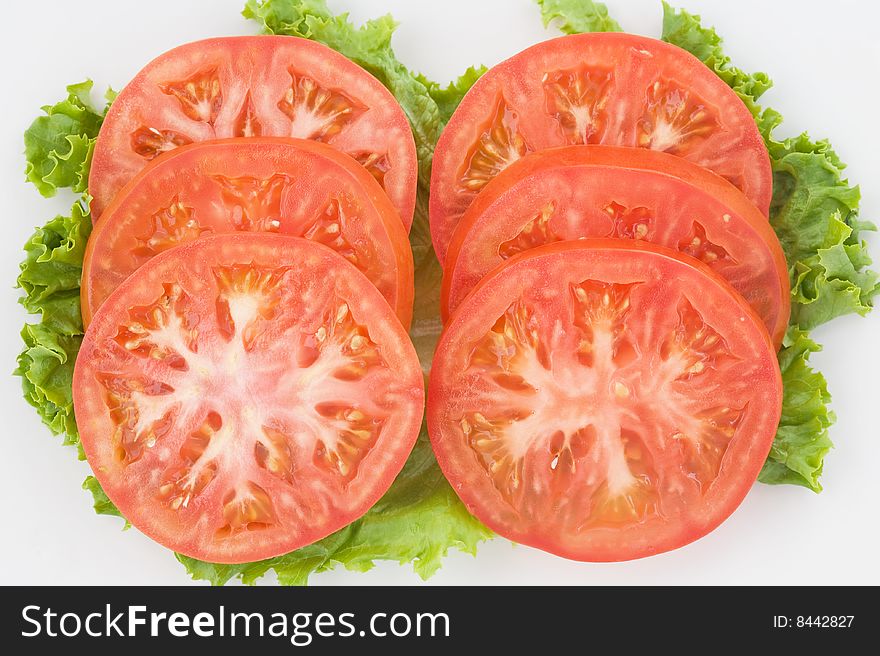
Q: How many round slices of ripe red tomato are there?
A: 6